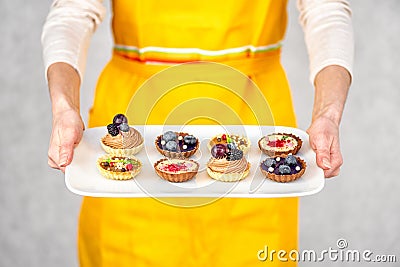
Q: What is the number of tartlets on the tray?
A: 8